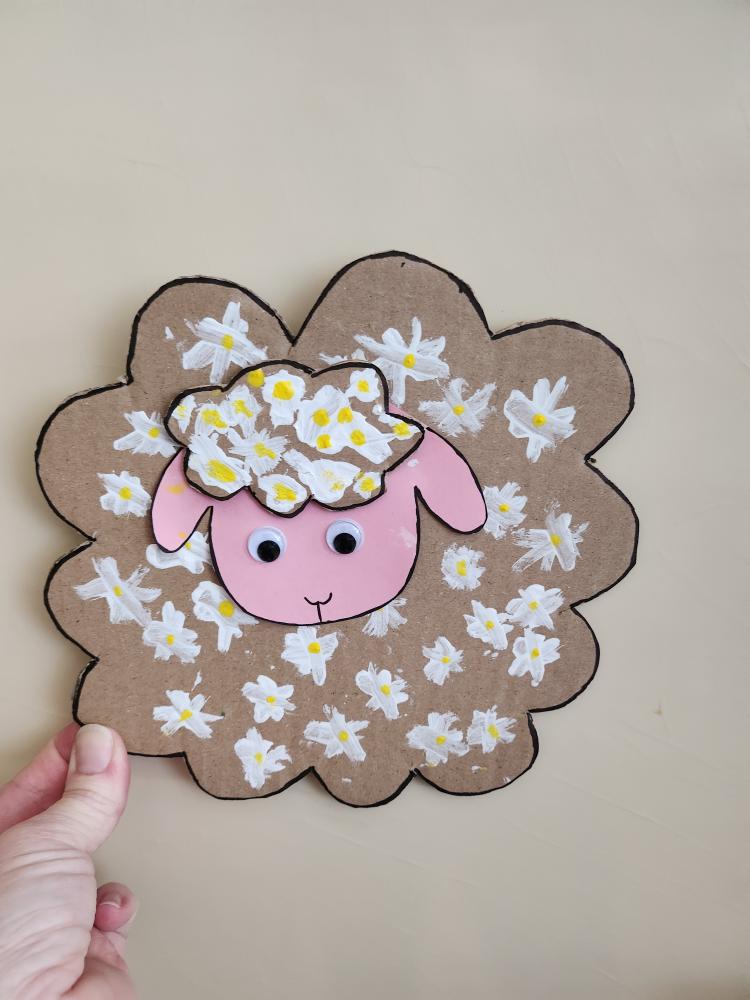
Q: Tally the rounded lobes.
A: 11